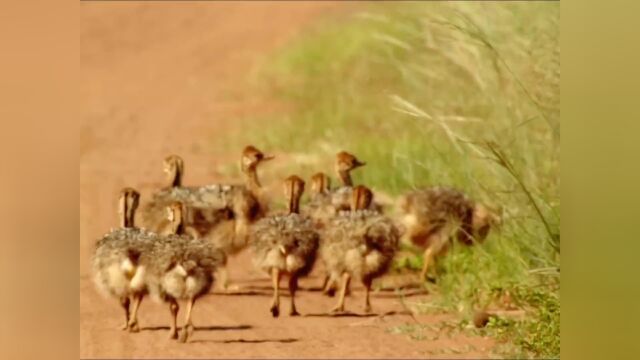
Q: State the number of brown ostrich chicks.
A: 9